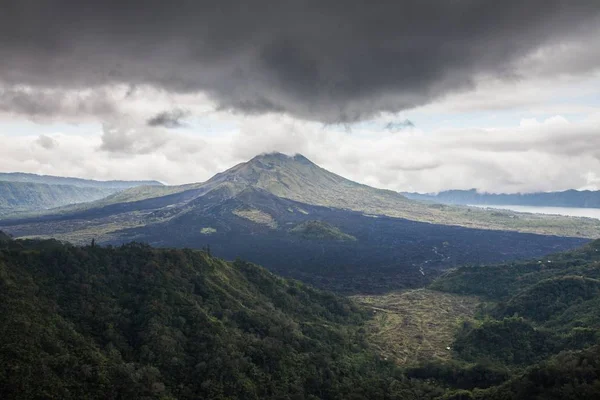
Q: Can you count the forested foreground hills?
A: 2